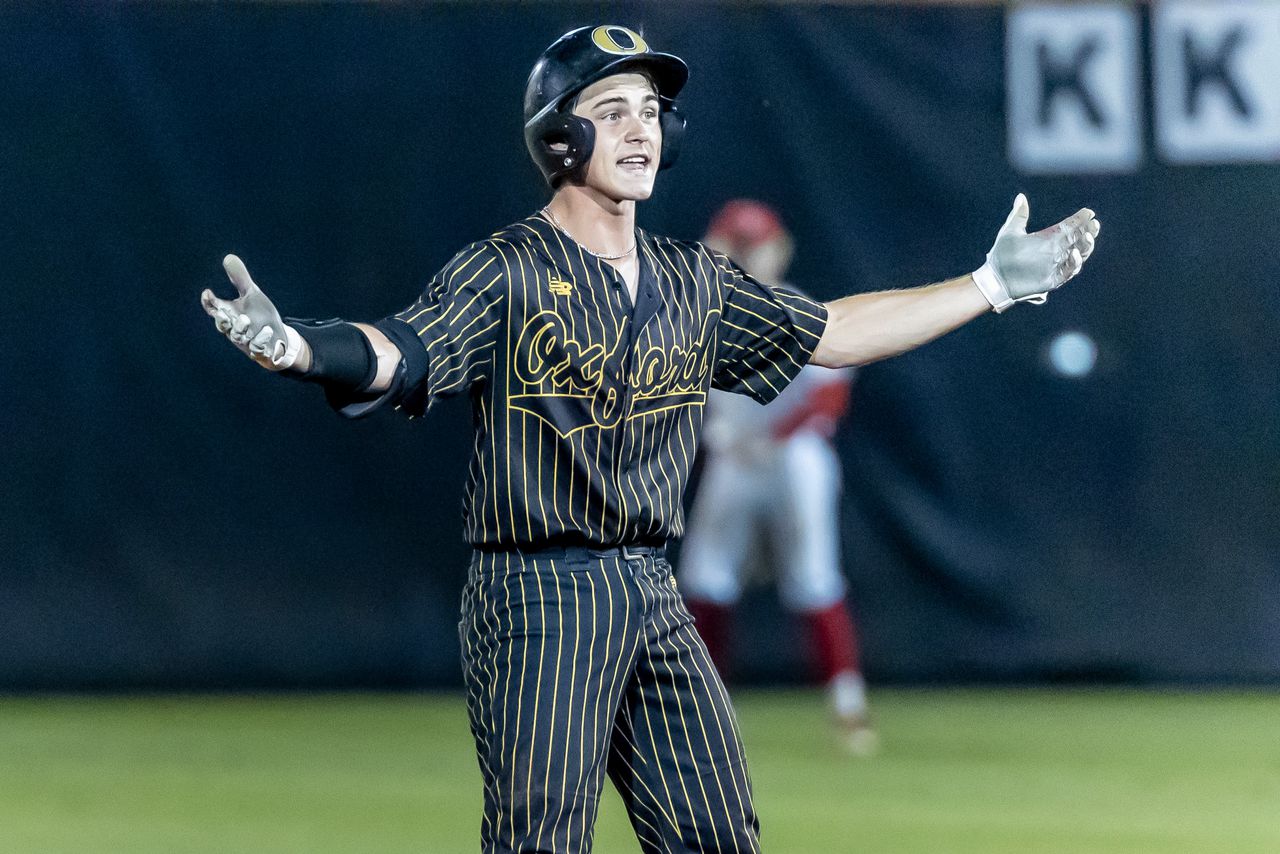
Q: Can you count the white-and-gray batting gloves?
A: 2